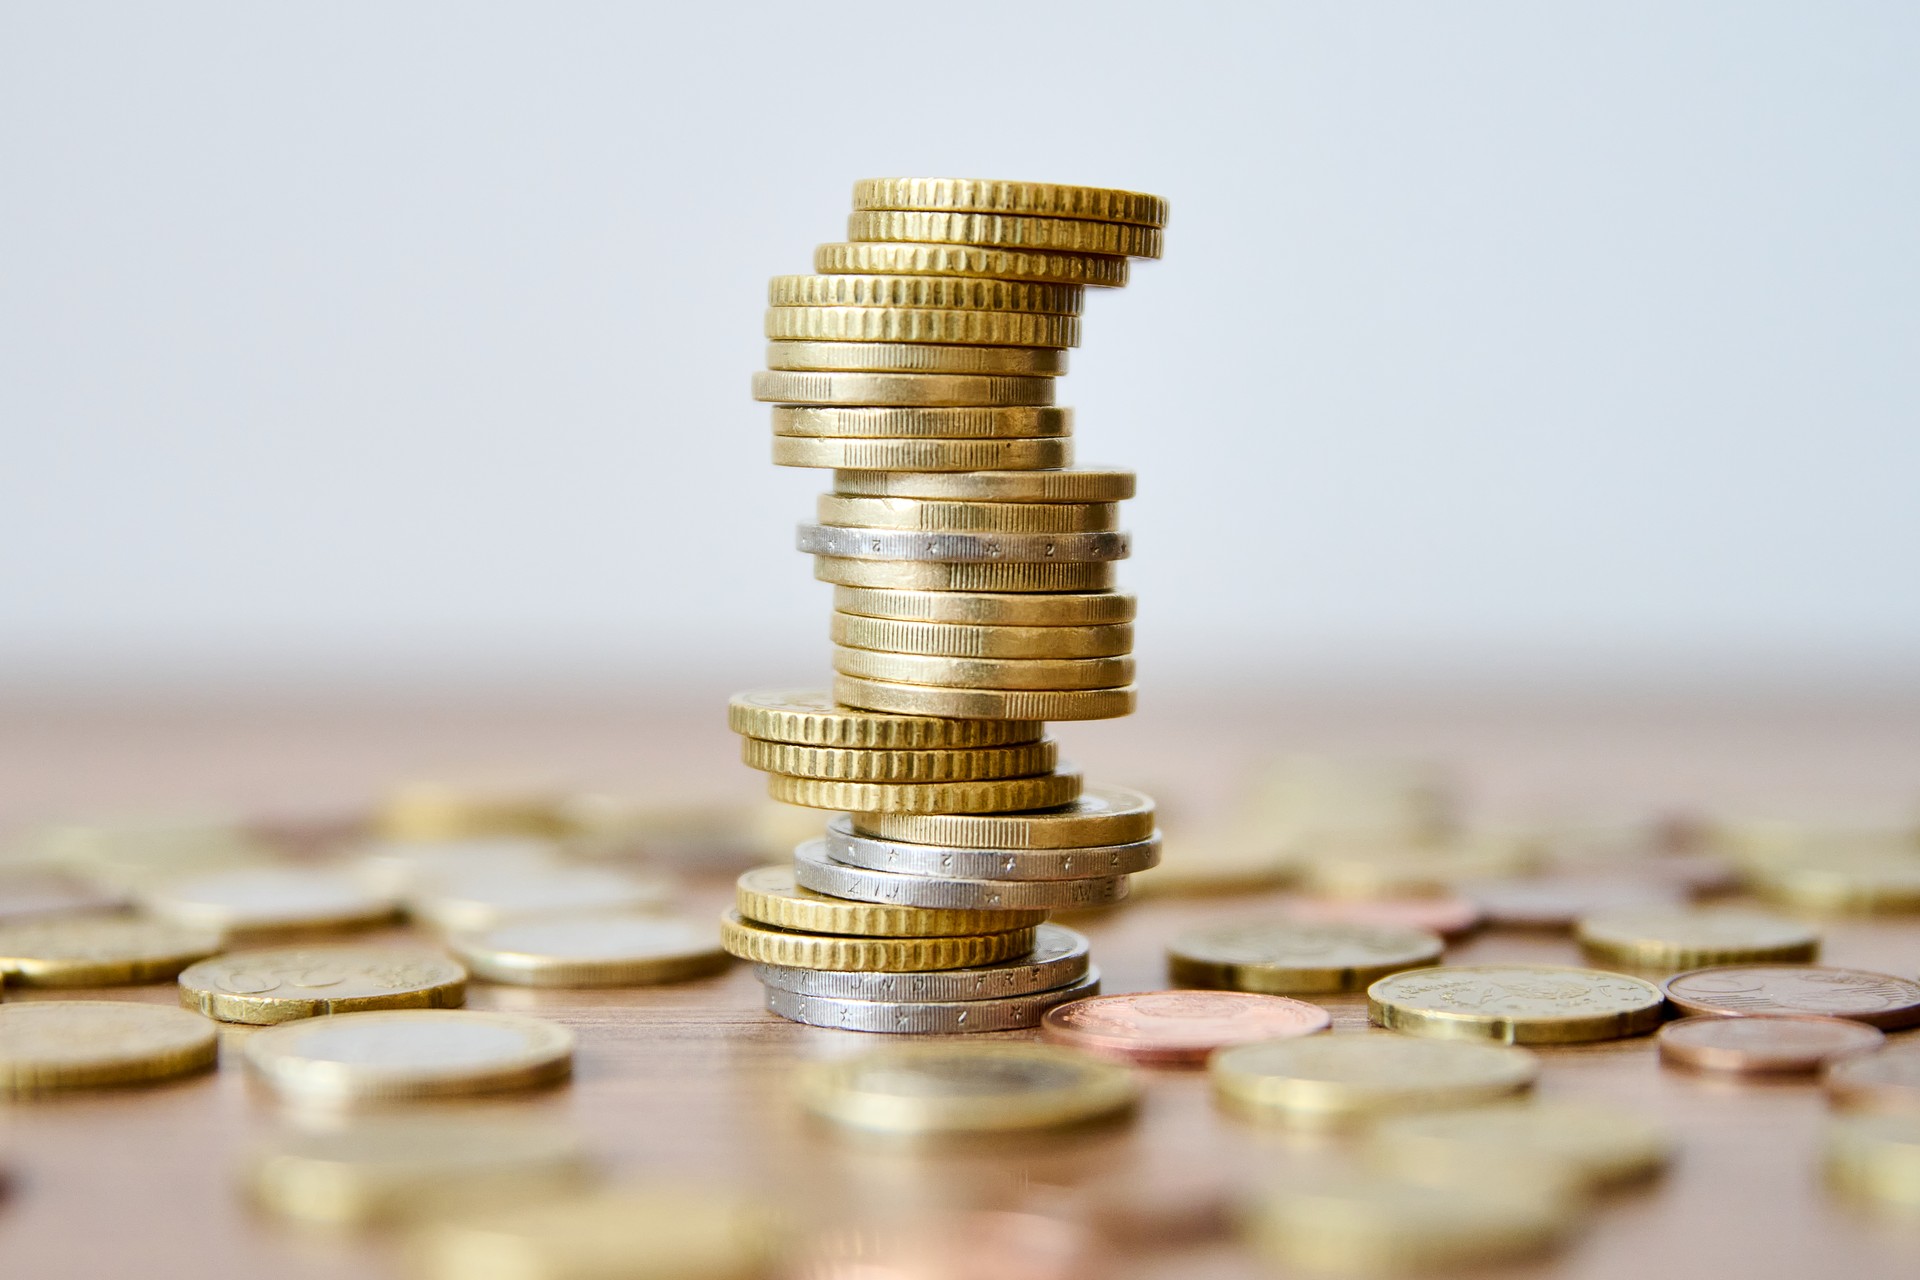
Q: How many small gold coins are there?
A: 12